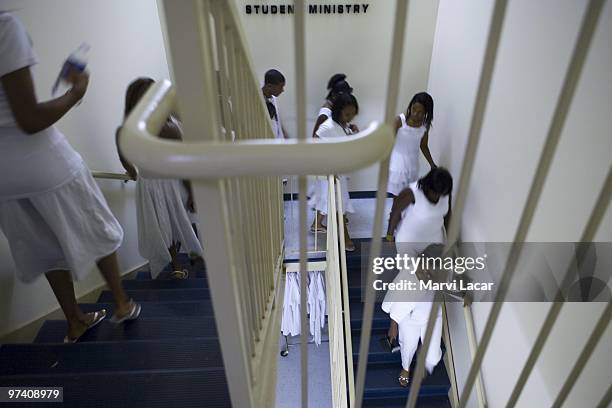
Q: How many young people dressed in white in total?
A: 8